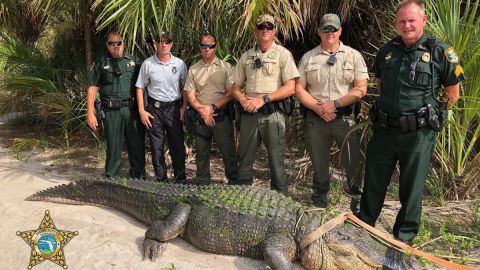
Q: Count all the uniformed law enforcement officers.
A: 6